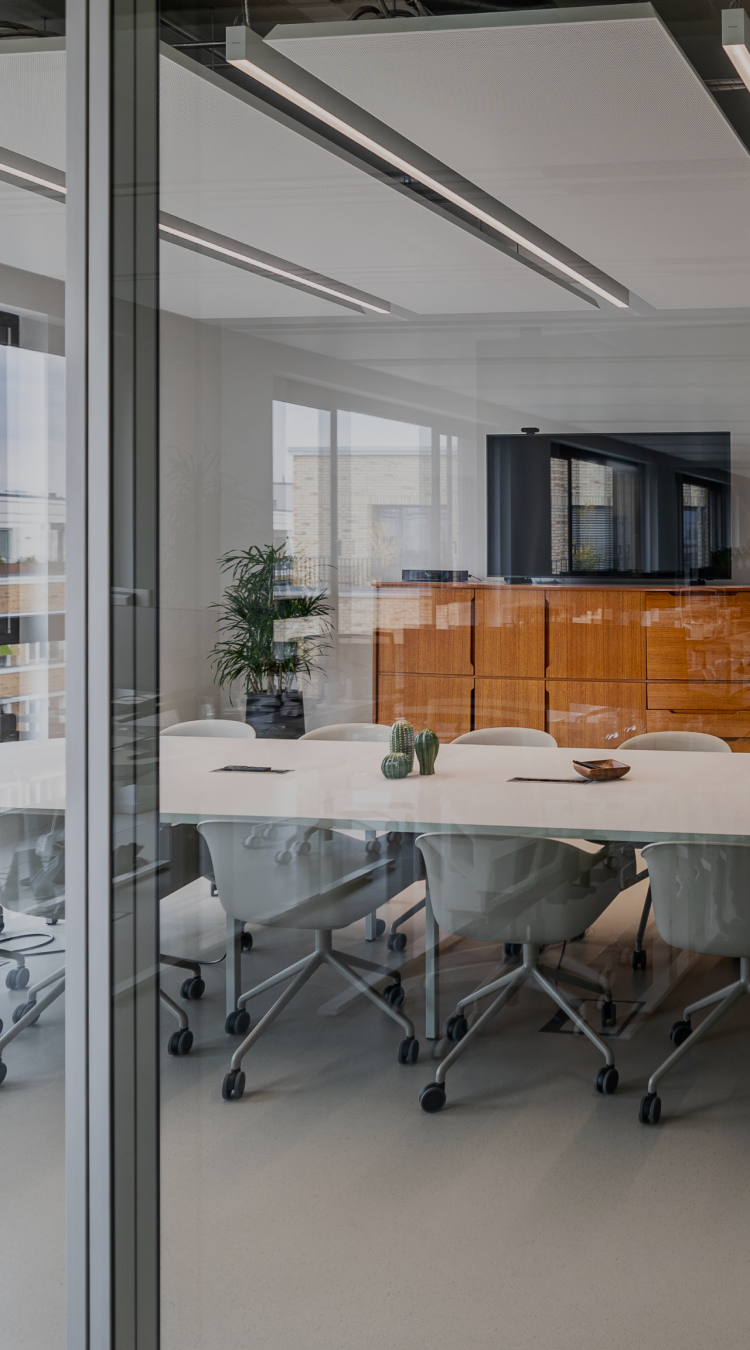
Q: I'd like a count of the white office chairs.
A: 8